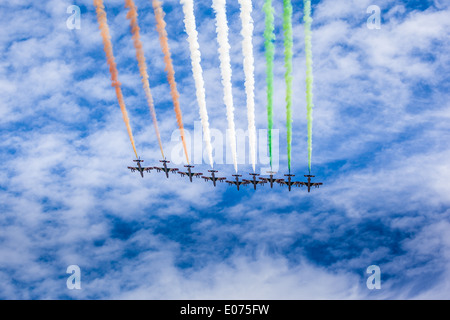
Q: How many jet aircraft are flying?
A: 9